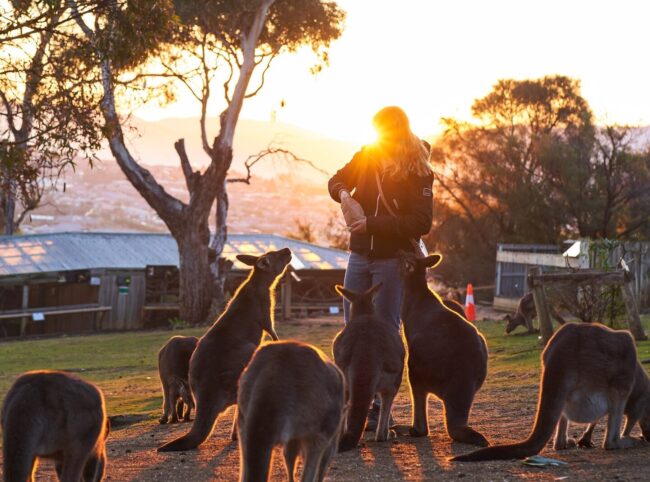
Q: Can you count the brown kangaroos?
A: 8